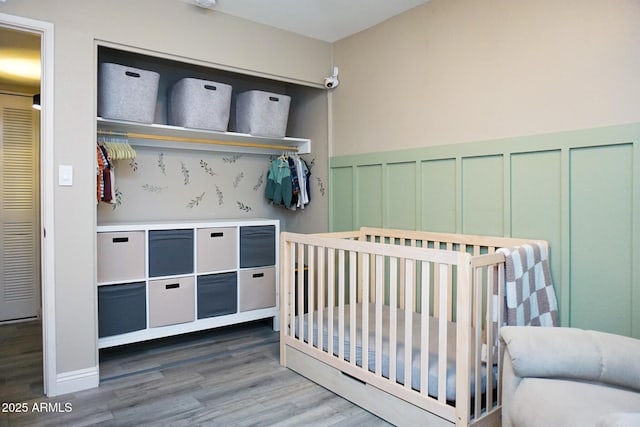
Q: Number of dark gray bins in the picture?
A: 4